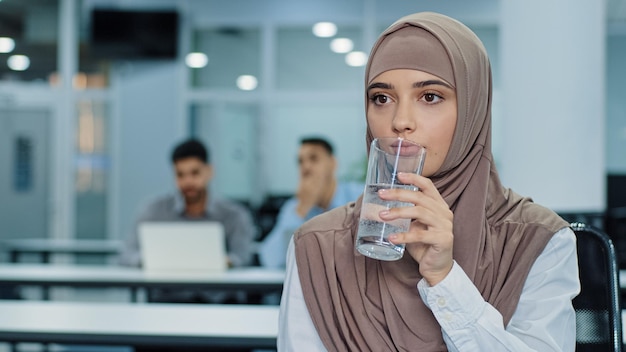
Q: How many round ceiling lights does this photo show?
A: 7